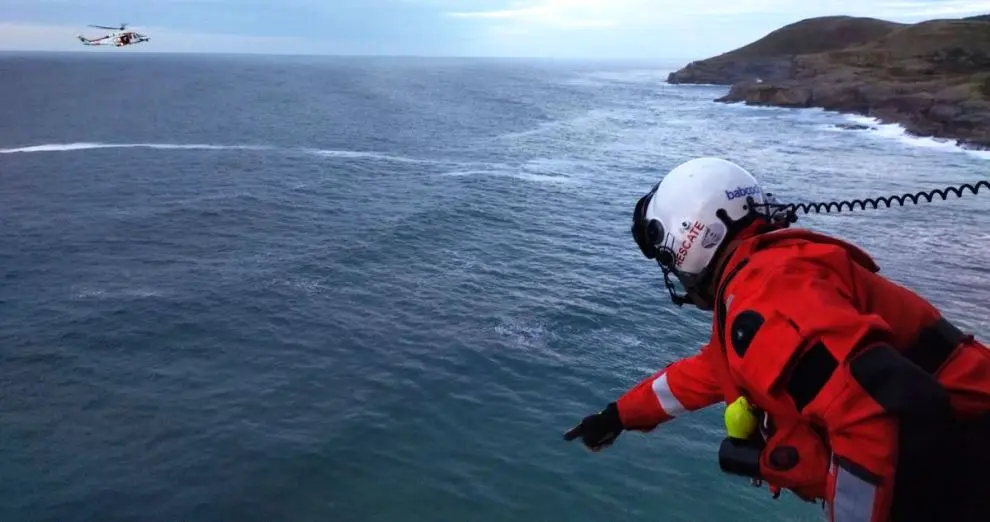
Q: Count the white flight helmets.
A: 1